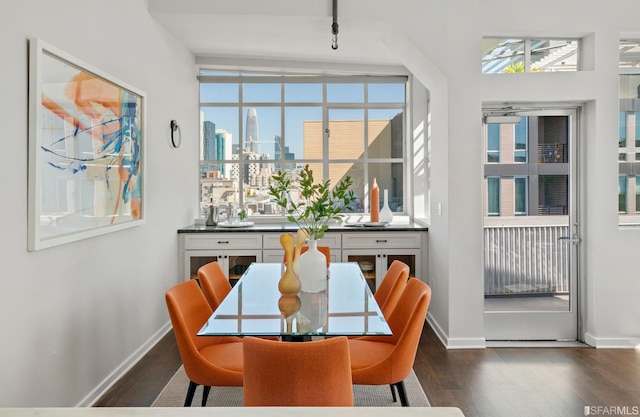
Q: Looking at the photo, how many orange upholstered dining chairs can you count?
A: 6